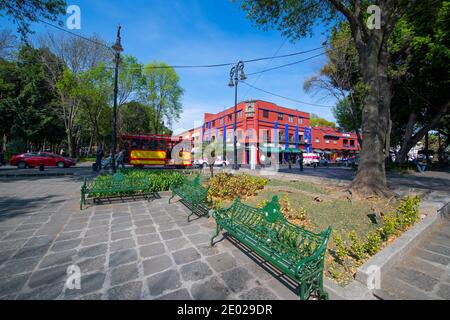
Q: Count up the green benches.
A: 3